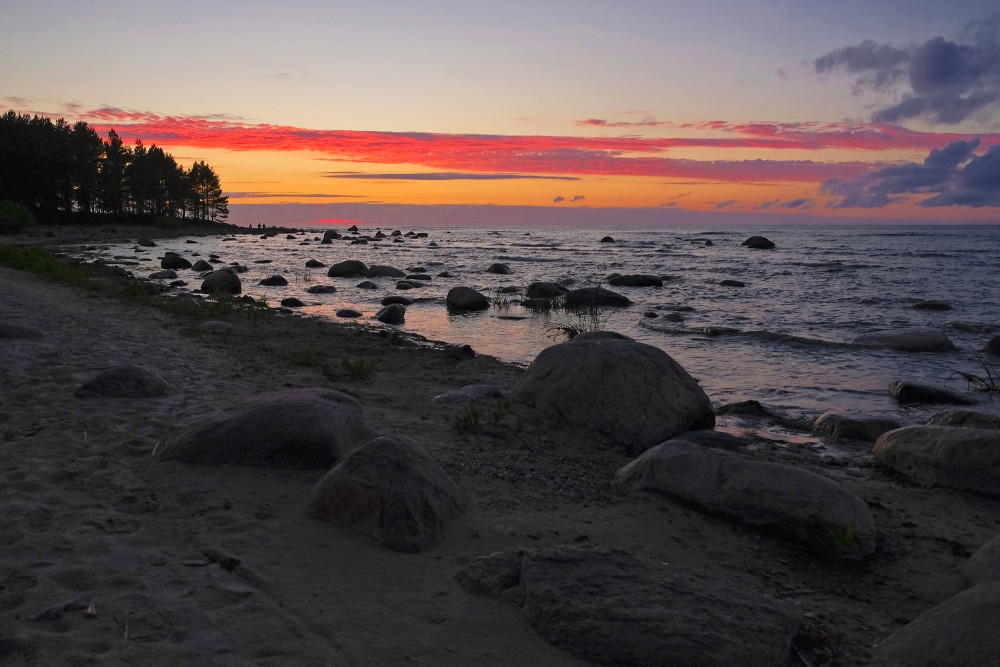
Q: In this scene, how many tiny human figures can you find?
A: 3